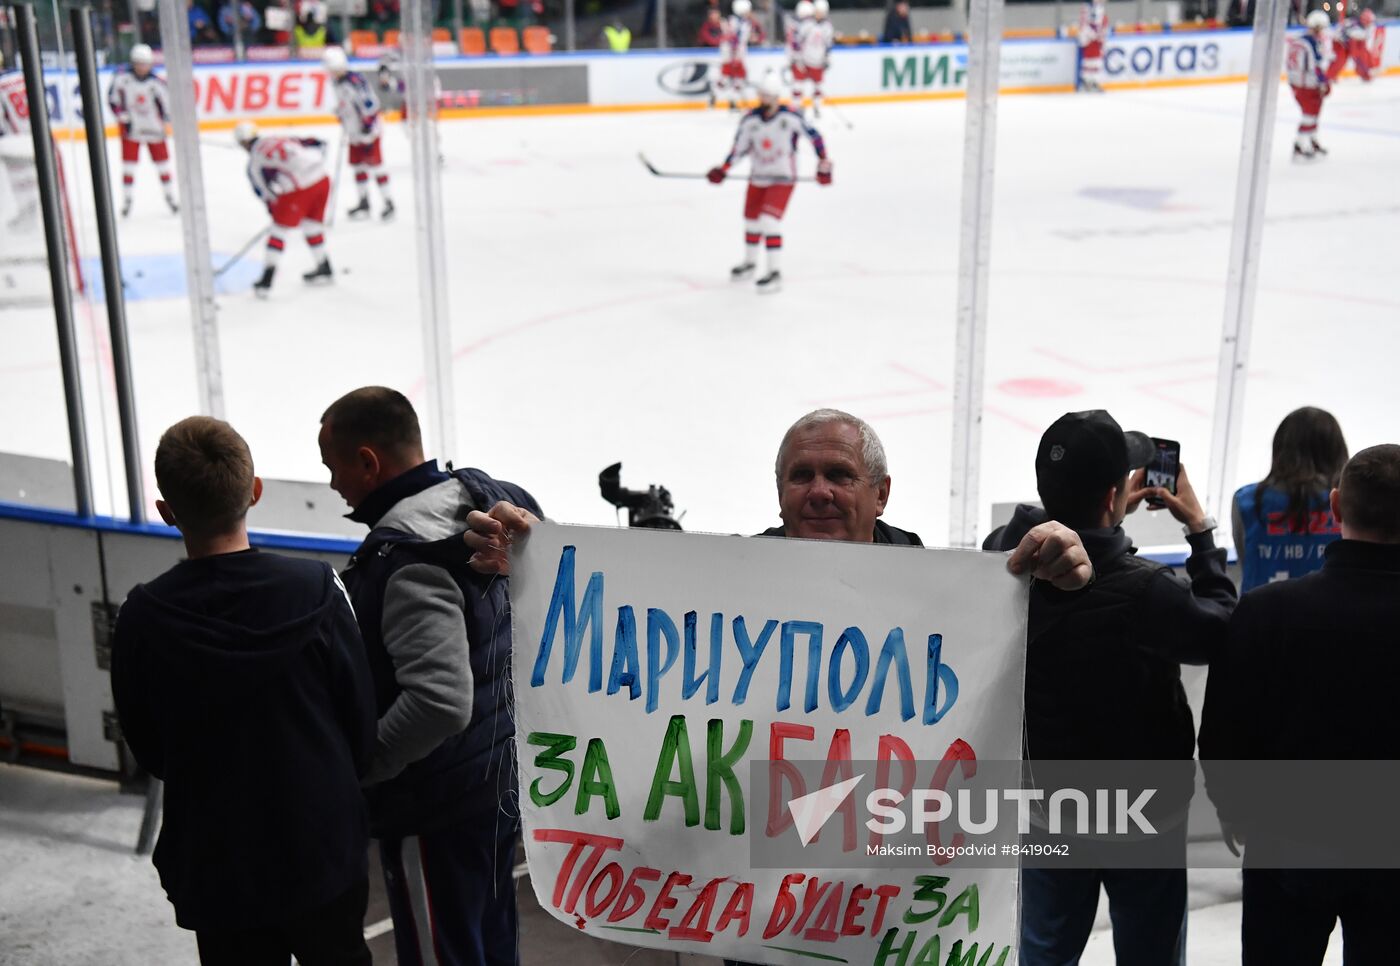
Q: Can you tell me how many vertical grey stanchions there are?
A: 2